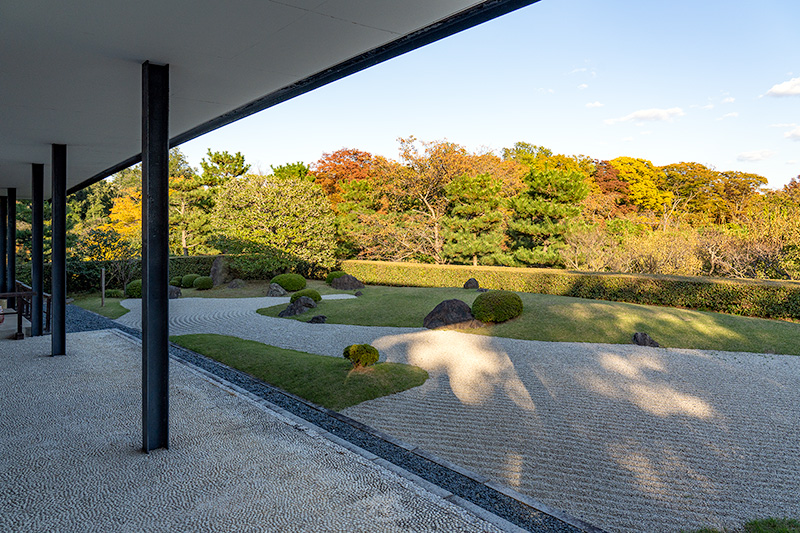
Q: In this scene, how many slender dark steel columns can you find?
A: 5